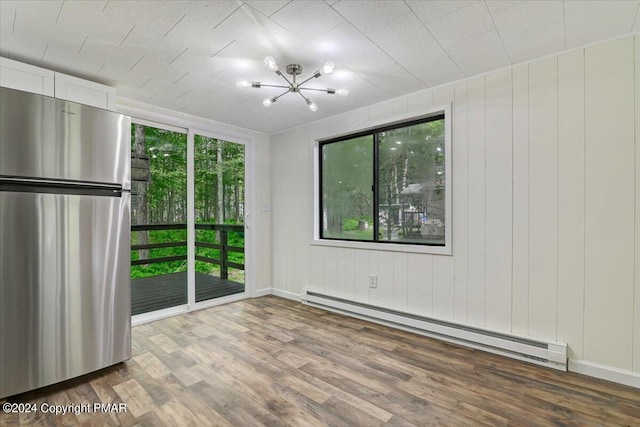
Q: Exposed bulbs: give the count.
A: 6